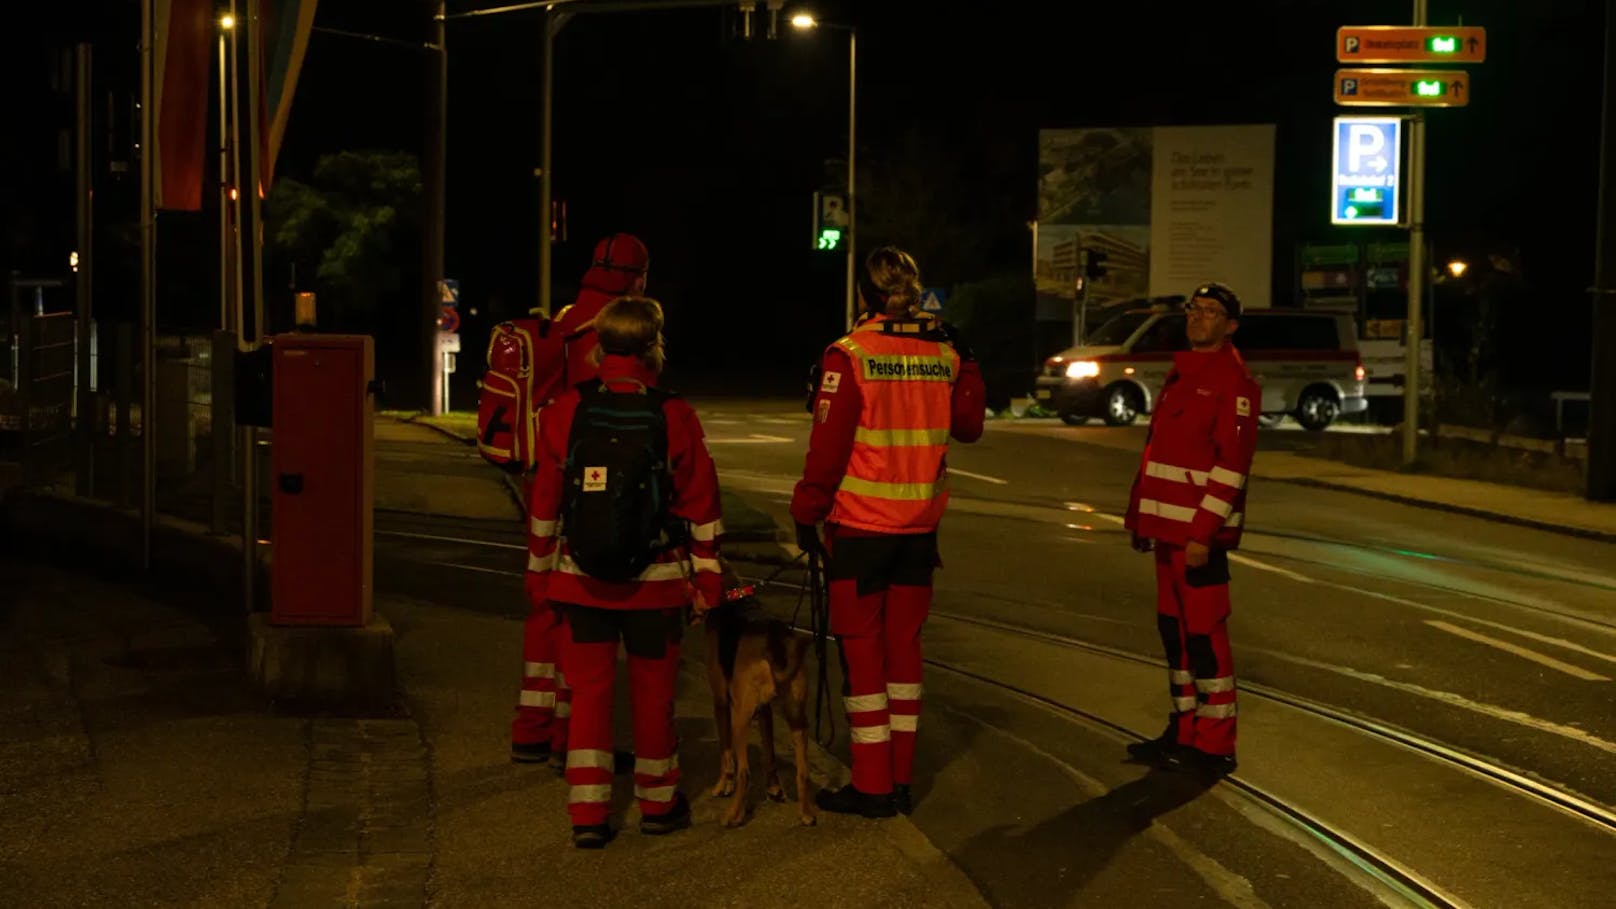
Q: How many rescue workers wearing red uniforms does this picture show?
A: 4